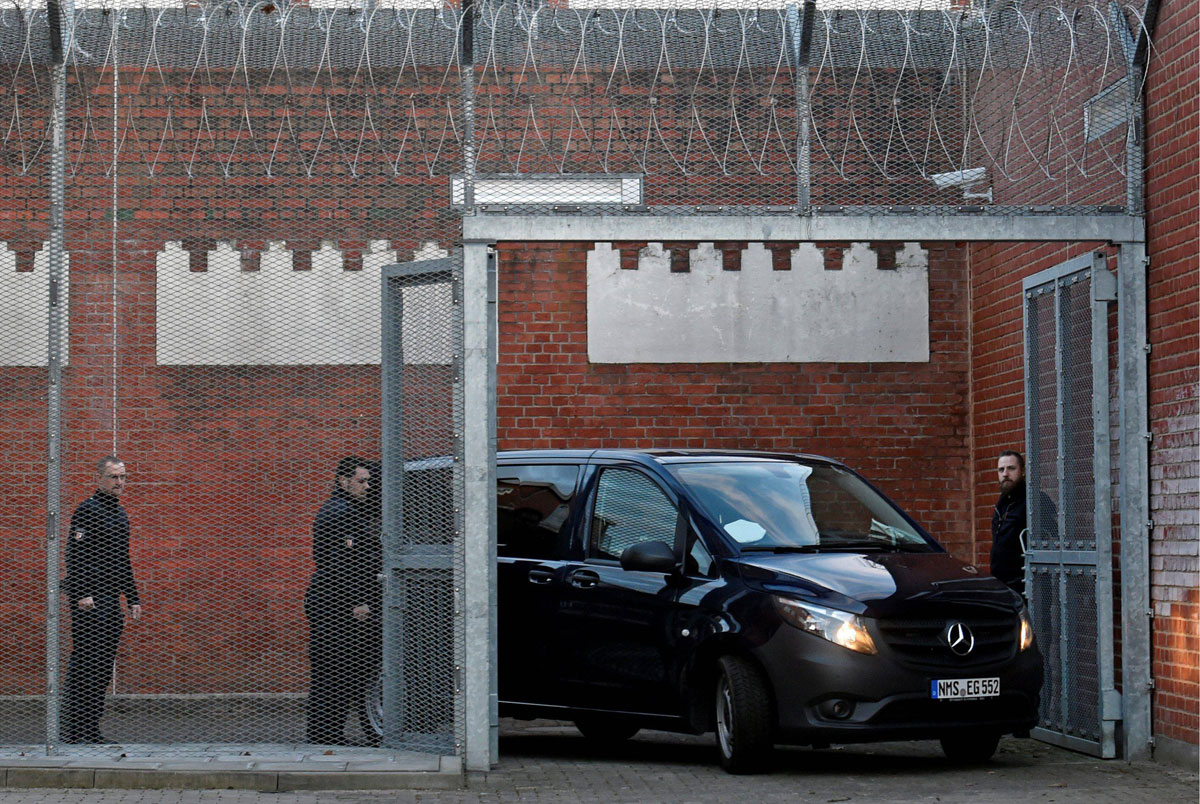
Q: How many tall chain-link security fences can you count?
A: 1